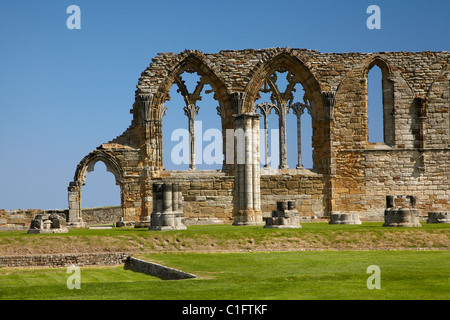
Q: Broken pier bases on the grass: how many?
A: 6